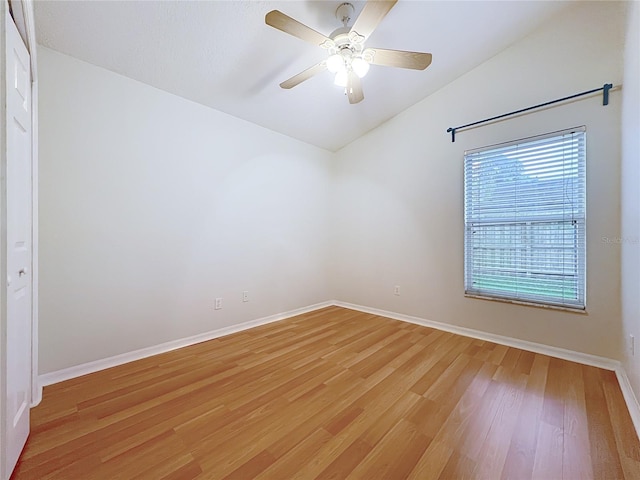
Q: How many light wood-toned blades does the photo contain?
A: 5